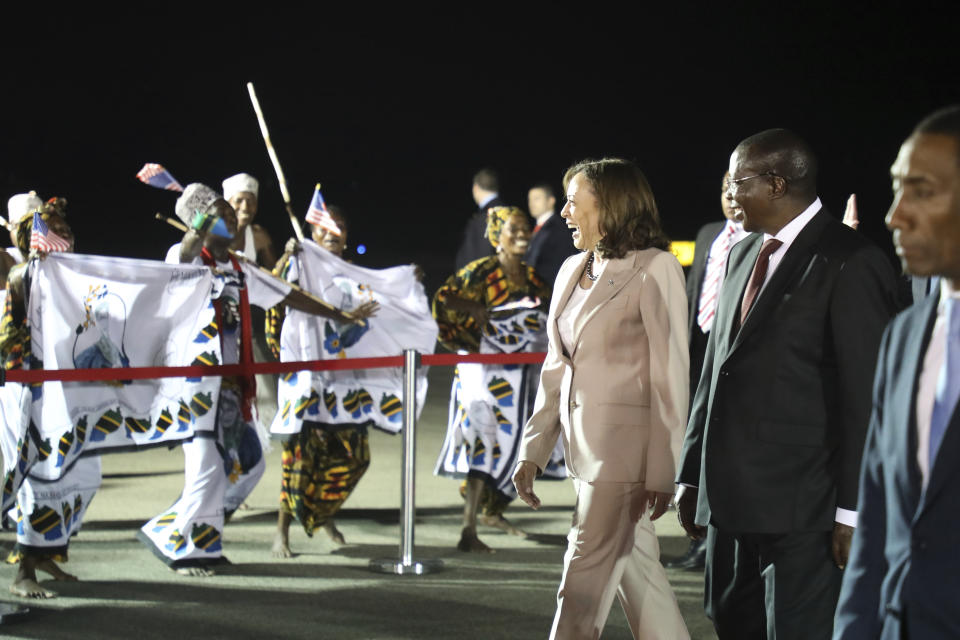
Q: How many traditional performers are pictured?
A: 6